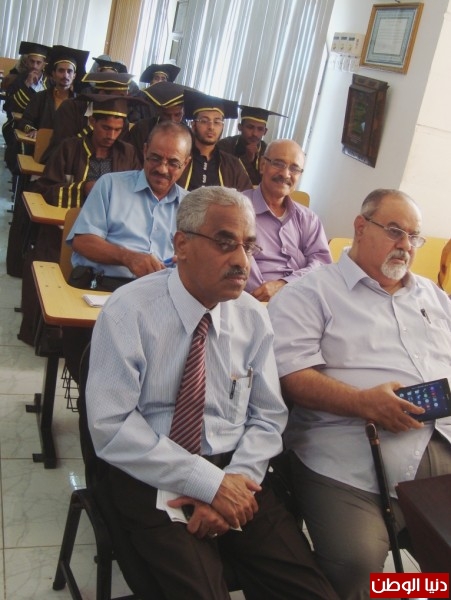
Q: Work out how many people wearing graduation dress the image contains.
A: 9